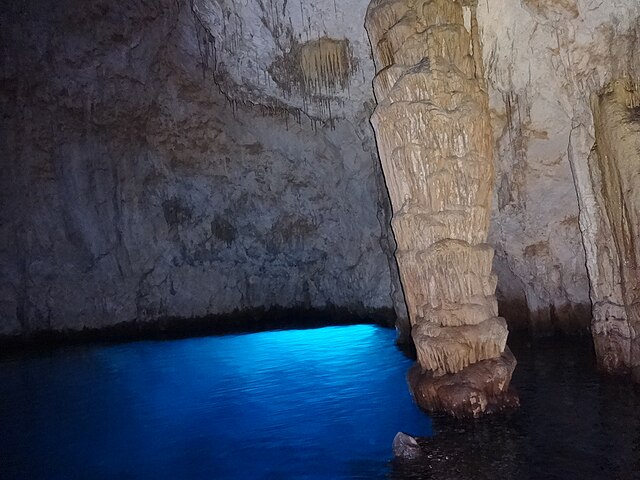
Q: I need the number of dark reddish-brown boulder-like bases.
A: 1